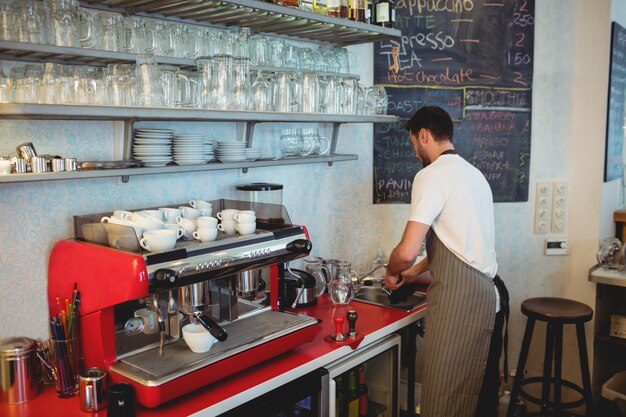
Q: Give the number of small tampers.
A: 2